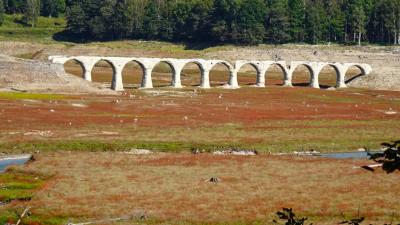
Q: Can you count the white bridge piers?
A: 10